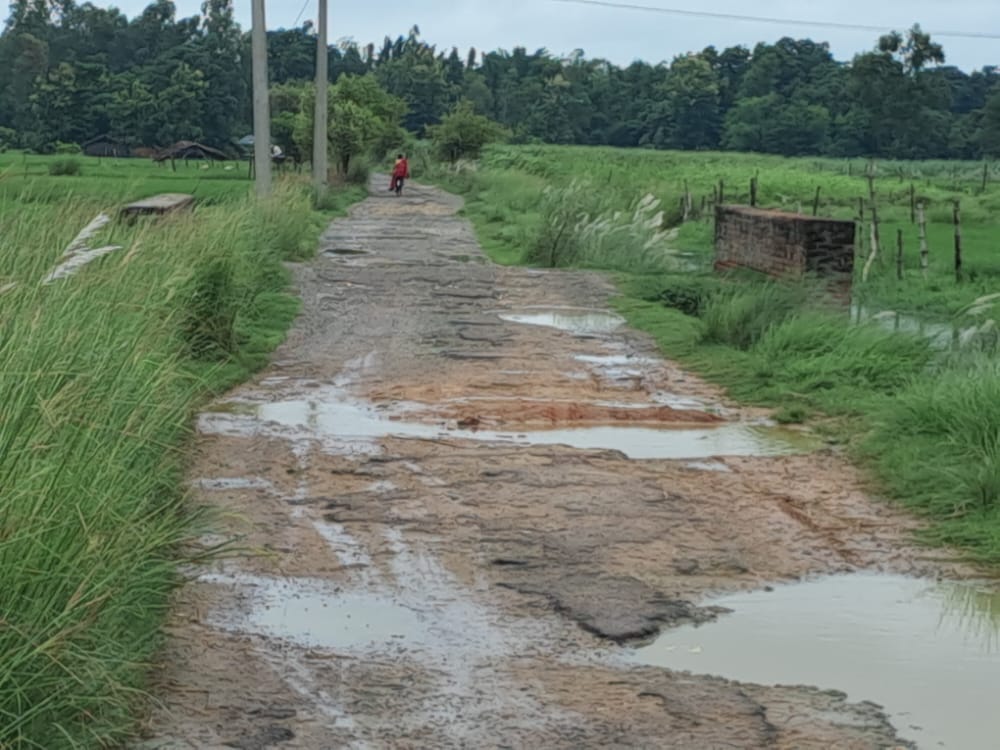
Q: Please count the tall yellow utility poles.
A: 0